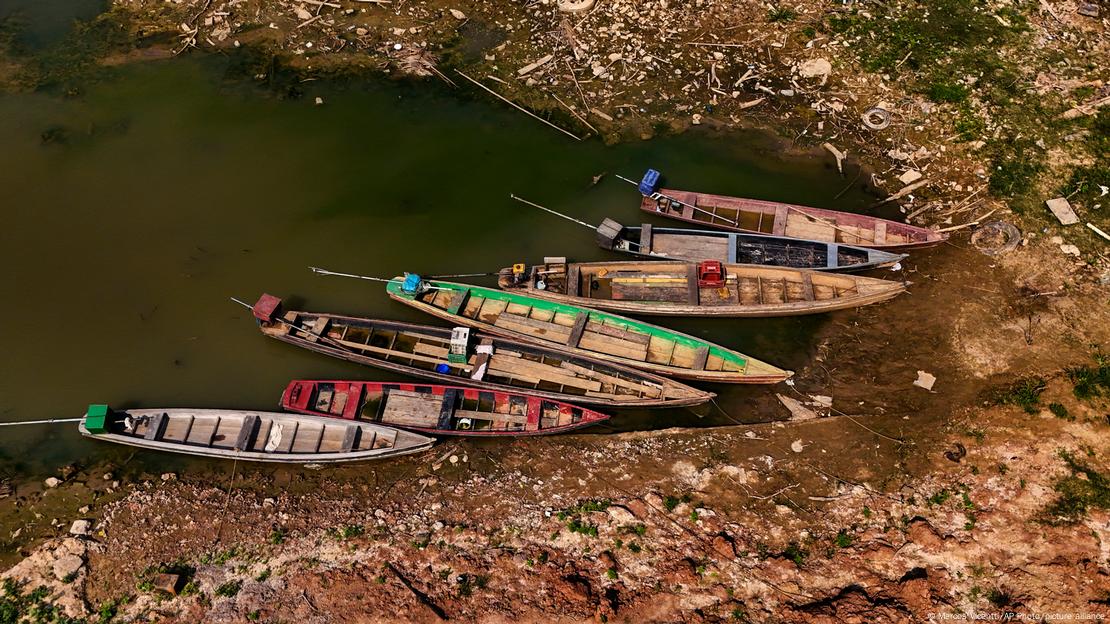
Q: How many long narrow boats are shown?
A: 7